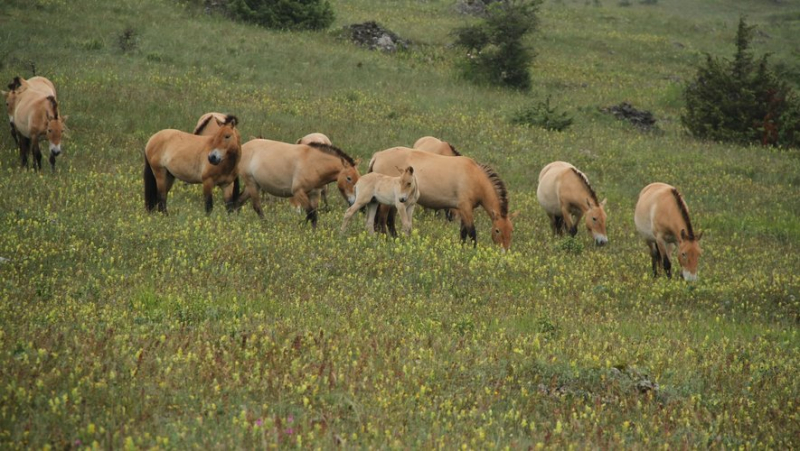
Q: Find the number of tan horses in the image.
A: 11